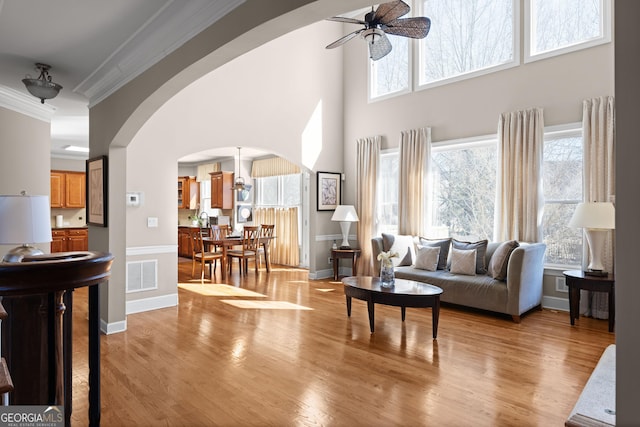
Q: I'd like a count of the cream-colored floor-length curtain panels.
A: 4